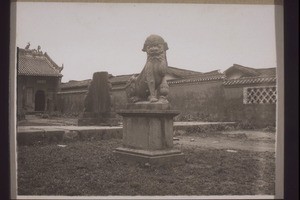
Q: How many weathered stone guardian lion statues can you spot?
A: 1